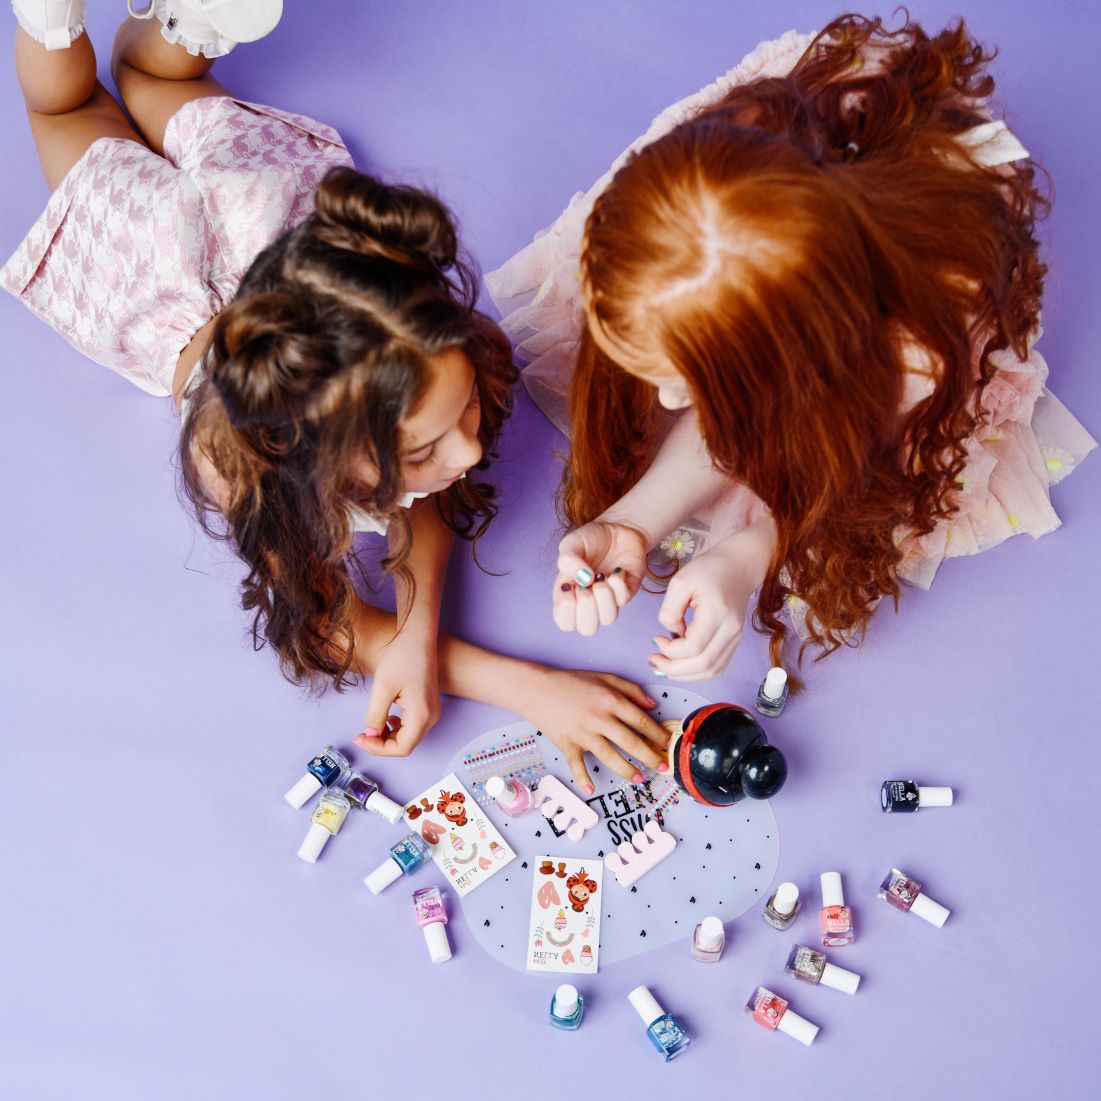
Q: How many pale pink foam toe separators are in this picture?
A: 2